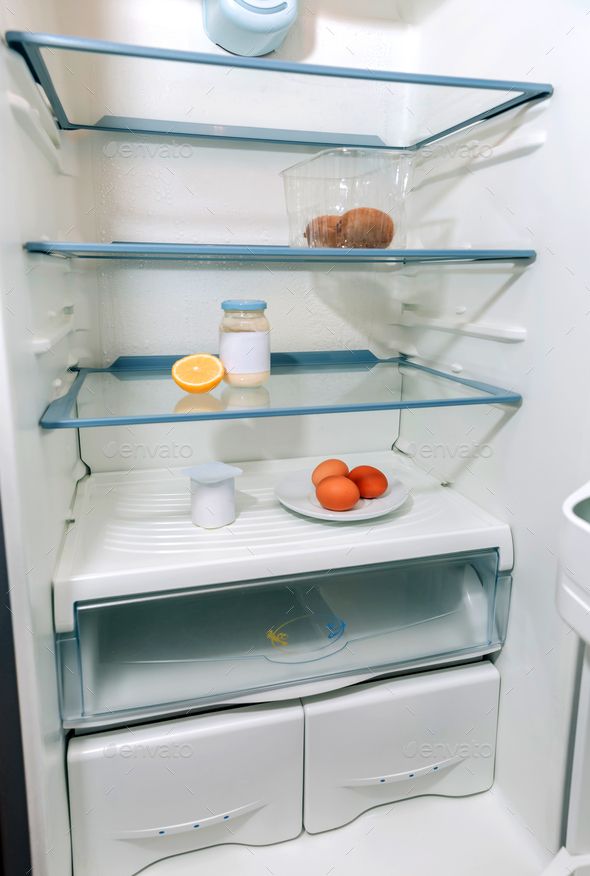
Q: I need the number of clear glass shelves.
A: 3